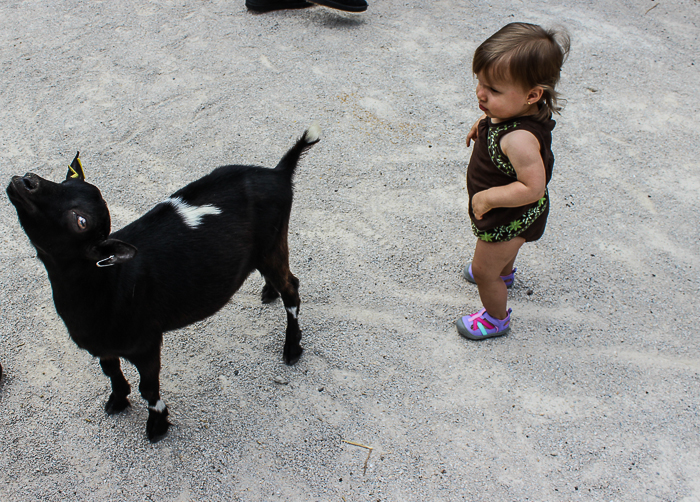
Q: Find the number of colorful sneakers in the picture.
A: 2